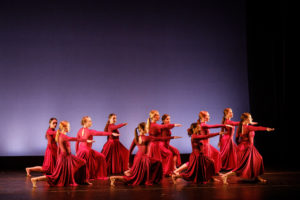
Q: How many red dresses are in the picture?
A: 11